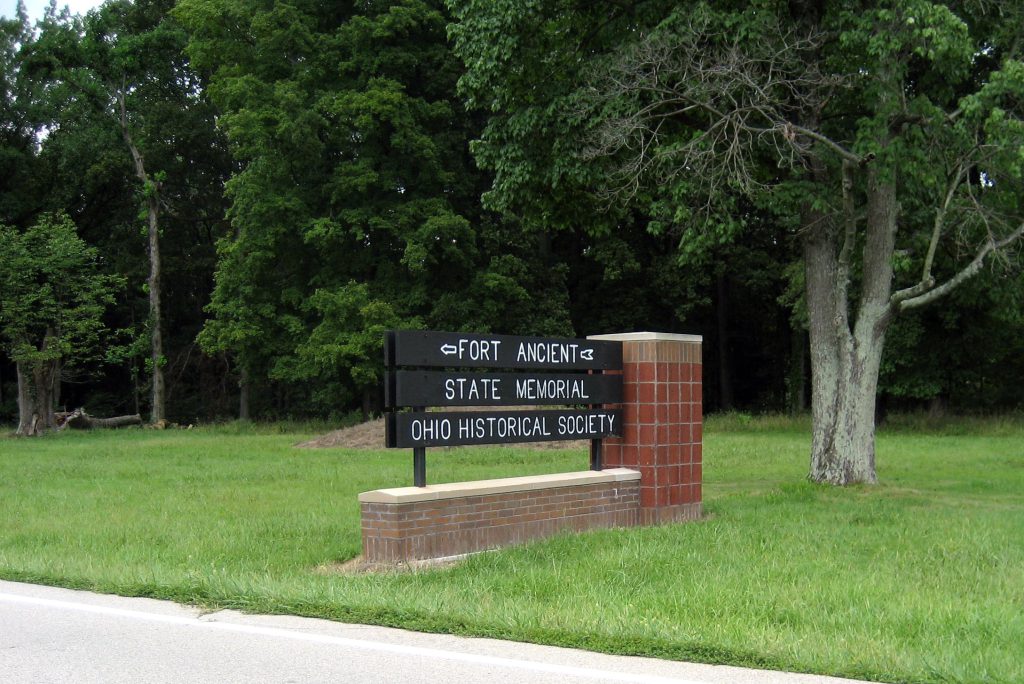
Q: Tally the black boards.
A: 3